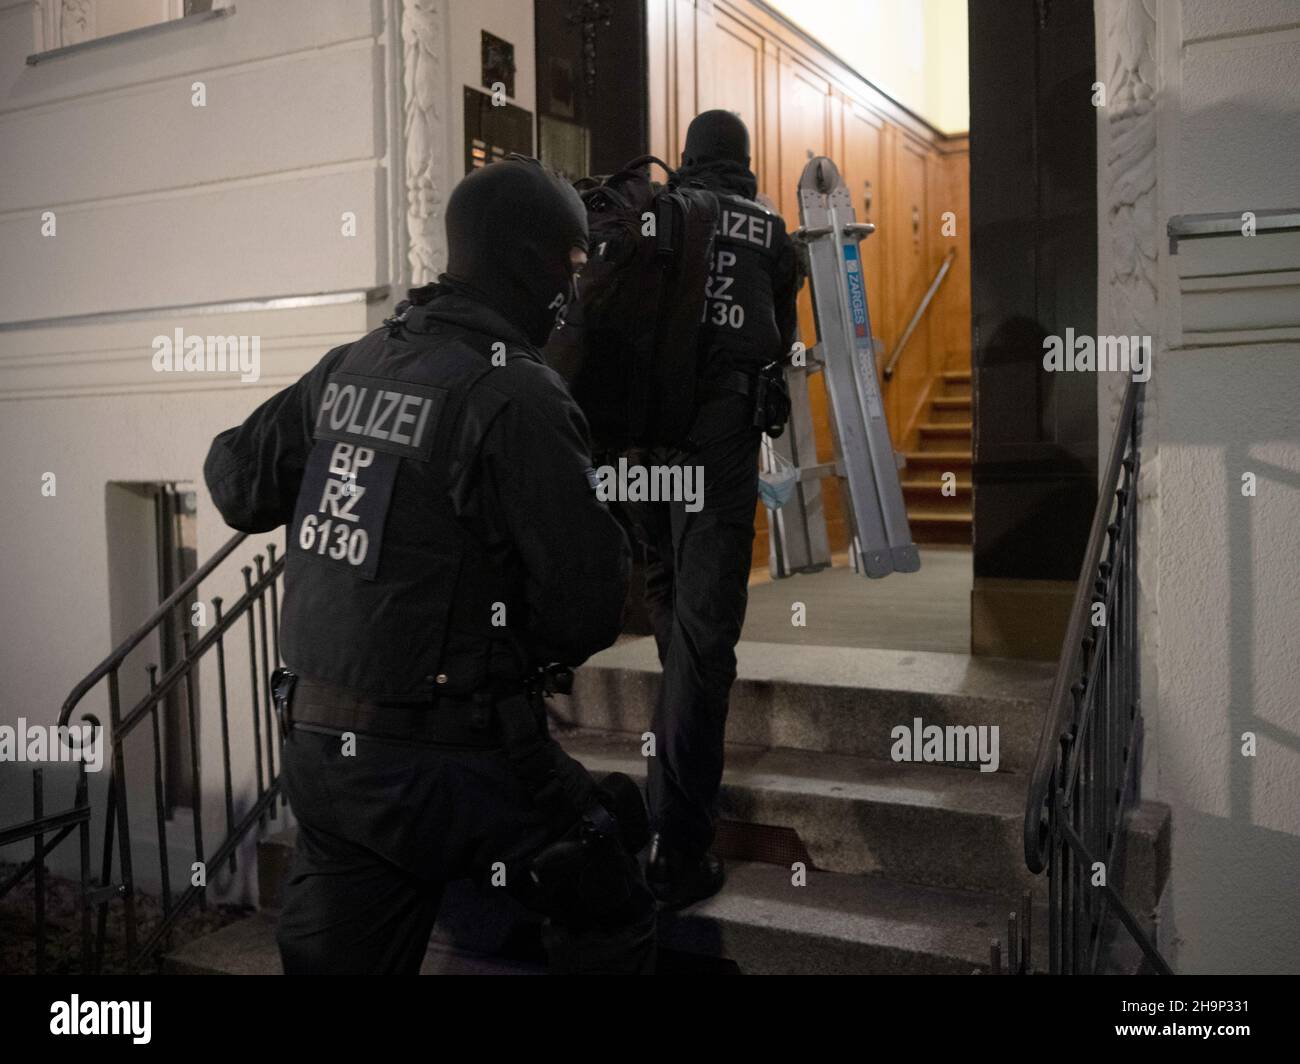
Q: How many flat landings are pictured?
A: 1